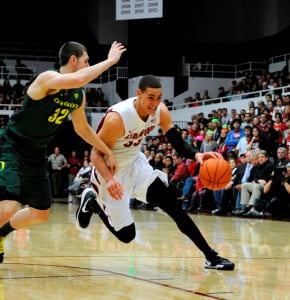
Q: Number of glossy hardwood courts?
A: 1